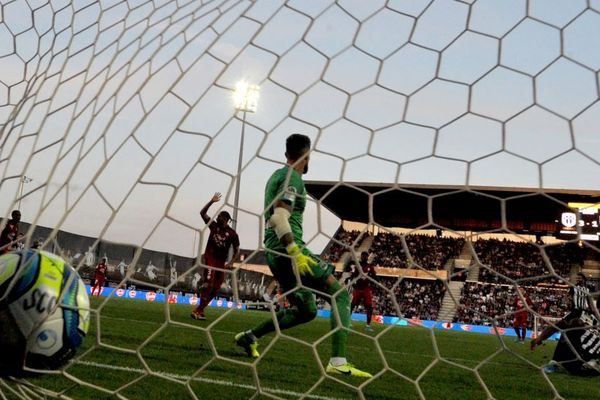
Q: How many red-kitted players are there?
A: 5